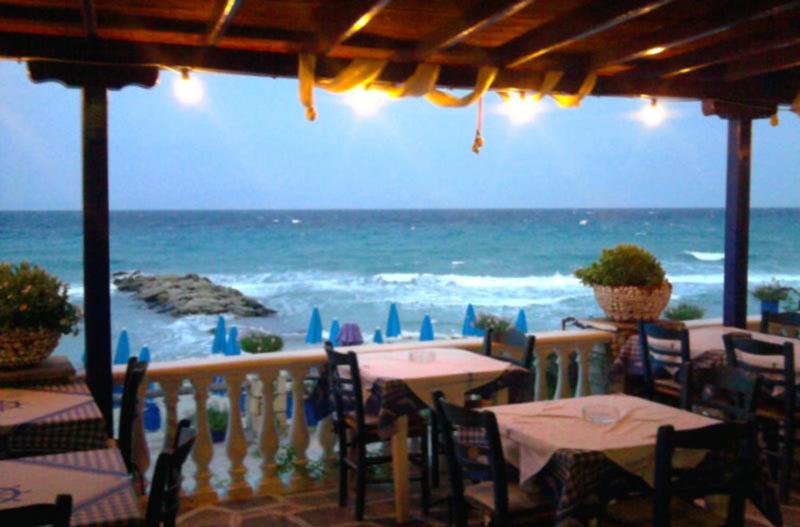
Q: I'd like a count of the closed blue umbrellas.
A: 11